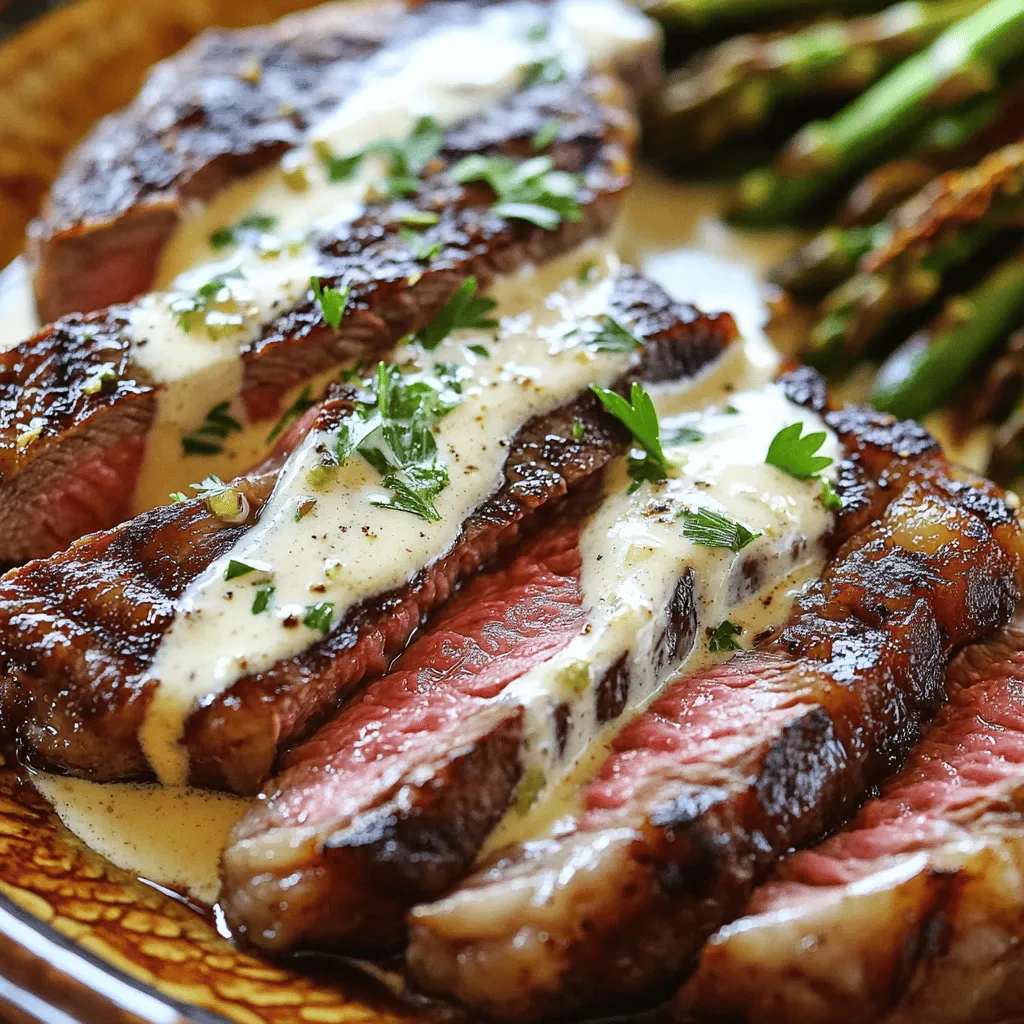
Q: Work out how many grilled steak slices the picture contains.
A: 6